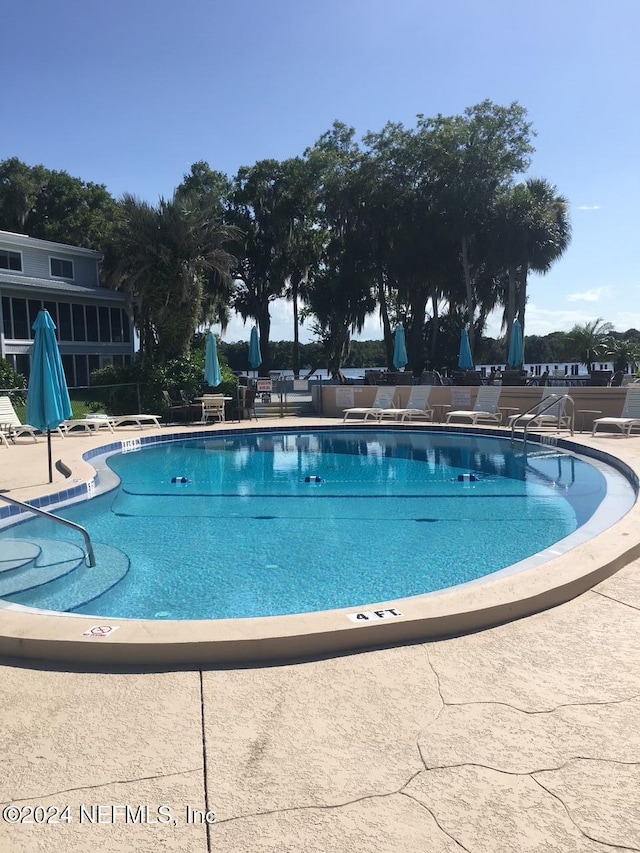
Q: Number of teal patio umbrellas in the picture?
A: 6